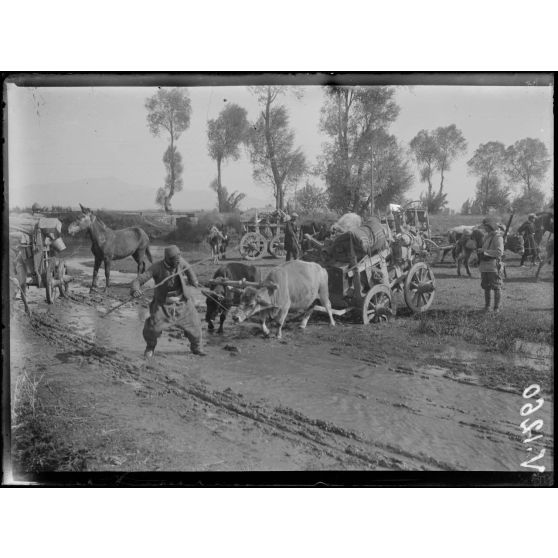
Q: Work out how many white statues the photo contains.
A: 0